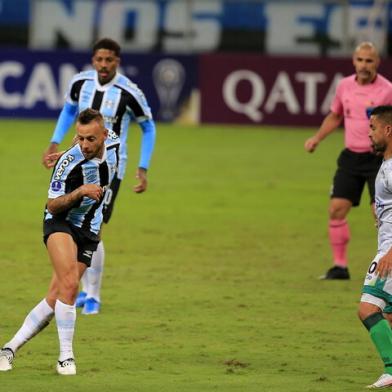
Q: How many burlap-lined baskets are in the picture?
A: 0